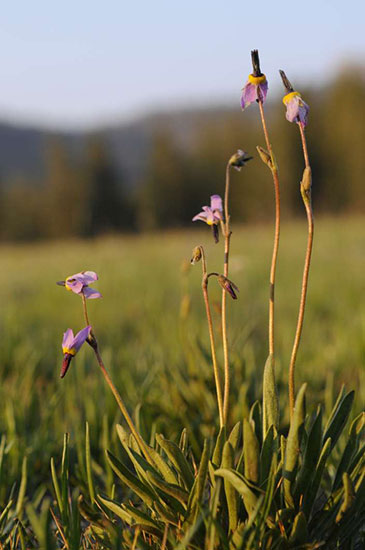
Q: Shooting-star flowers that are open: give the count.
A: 5